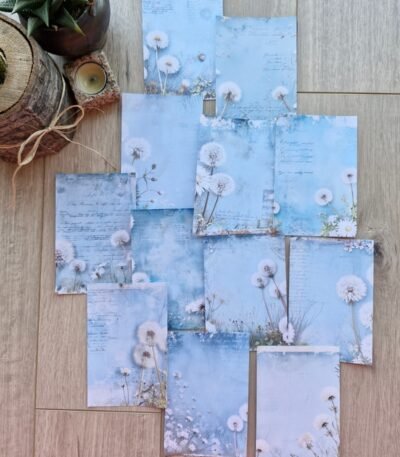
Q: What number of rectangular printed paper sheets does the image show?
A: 12